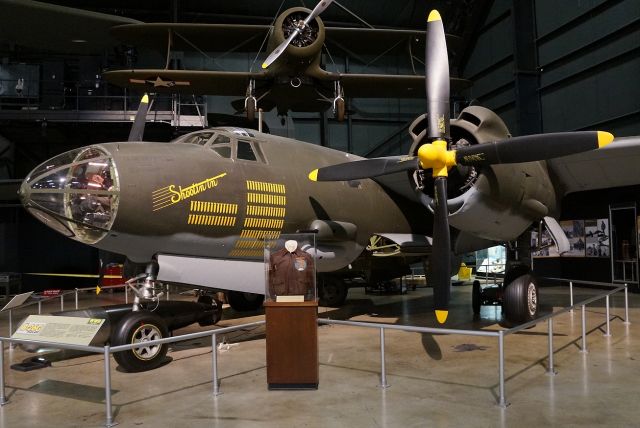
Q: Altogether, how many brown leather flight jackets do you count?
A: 1